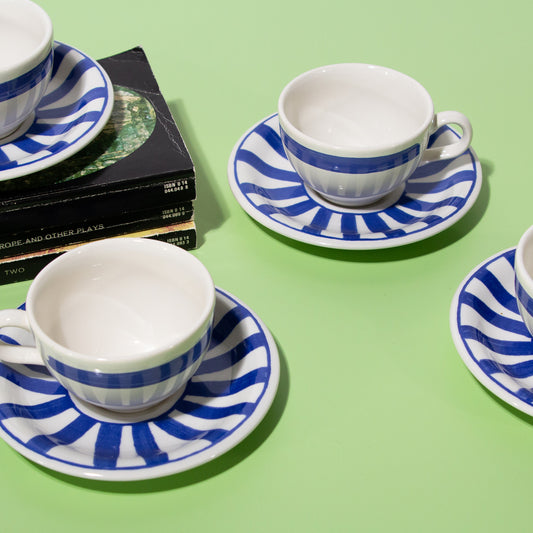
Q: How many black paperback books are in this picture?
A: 3